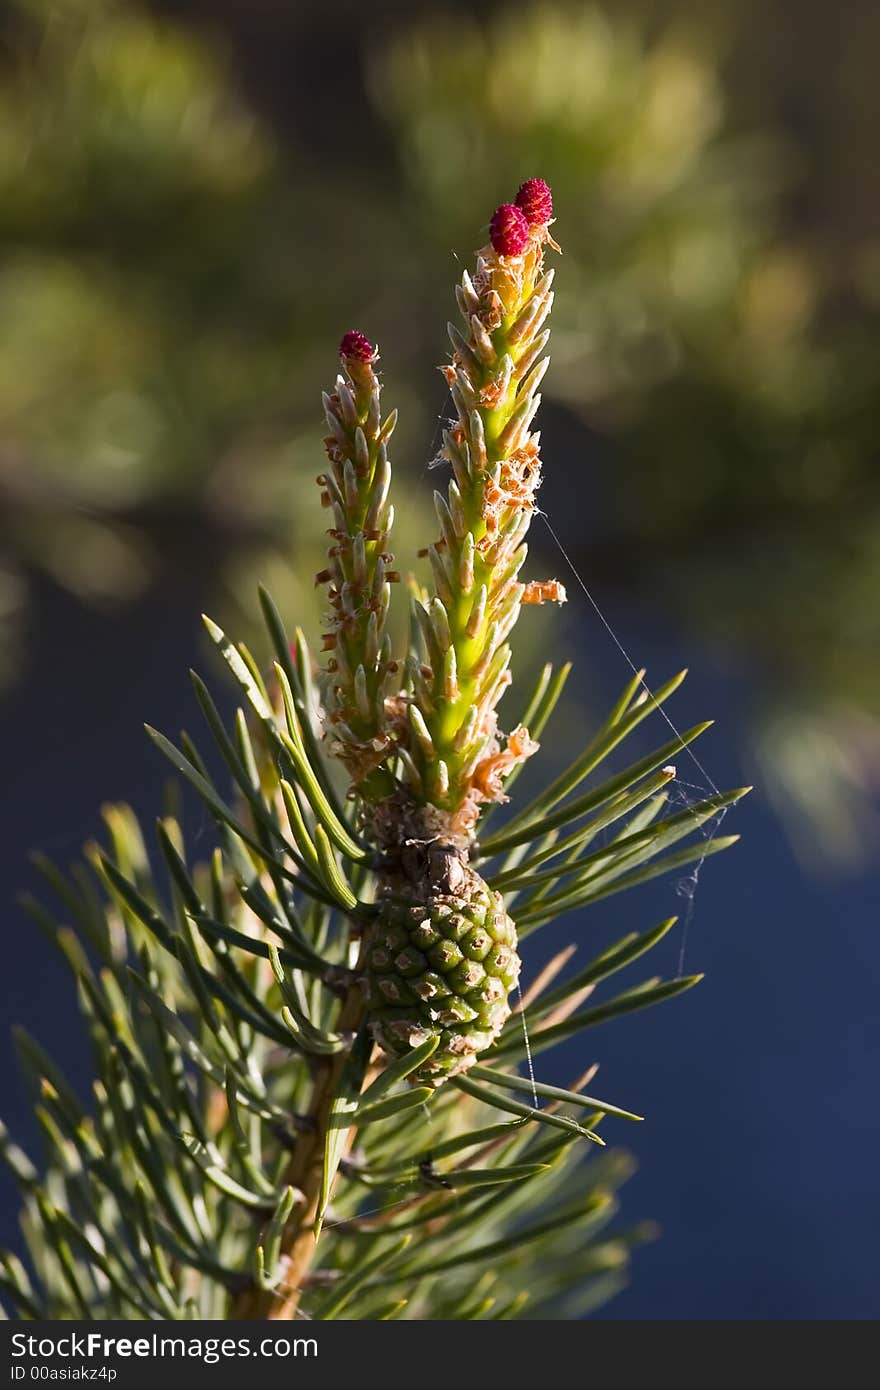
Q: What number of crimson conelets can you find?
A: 3